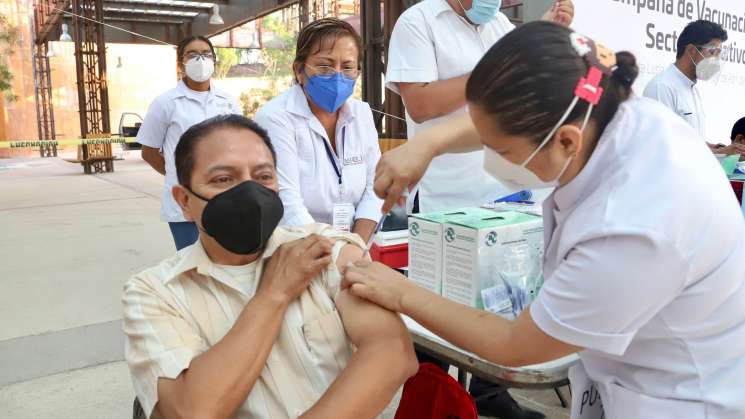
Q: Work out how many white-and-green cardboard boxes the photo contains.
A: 2